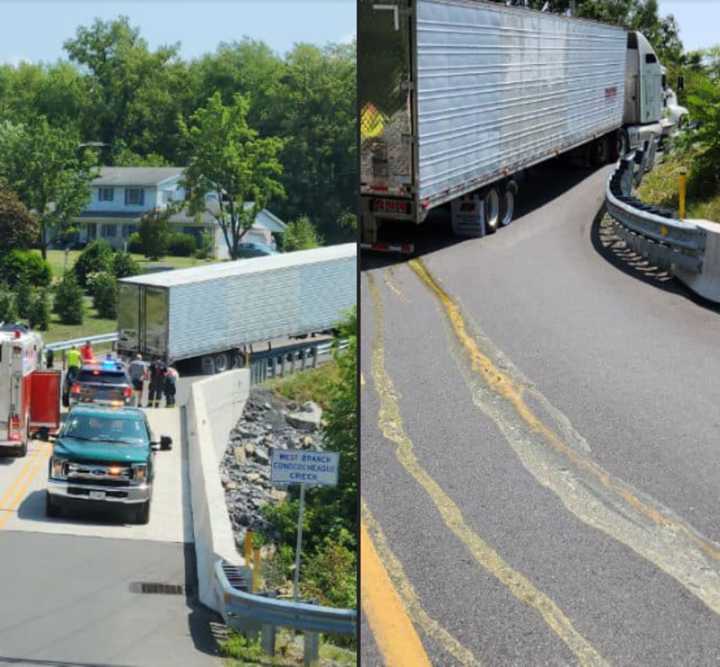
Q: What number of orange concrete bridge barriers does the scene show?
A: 0